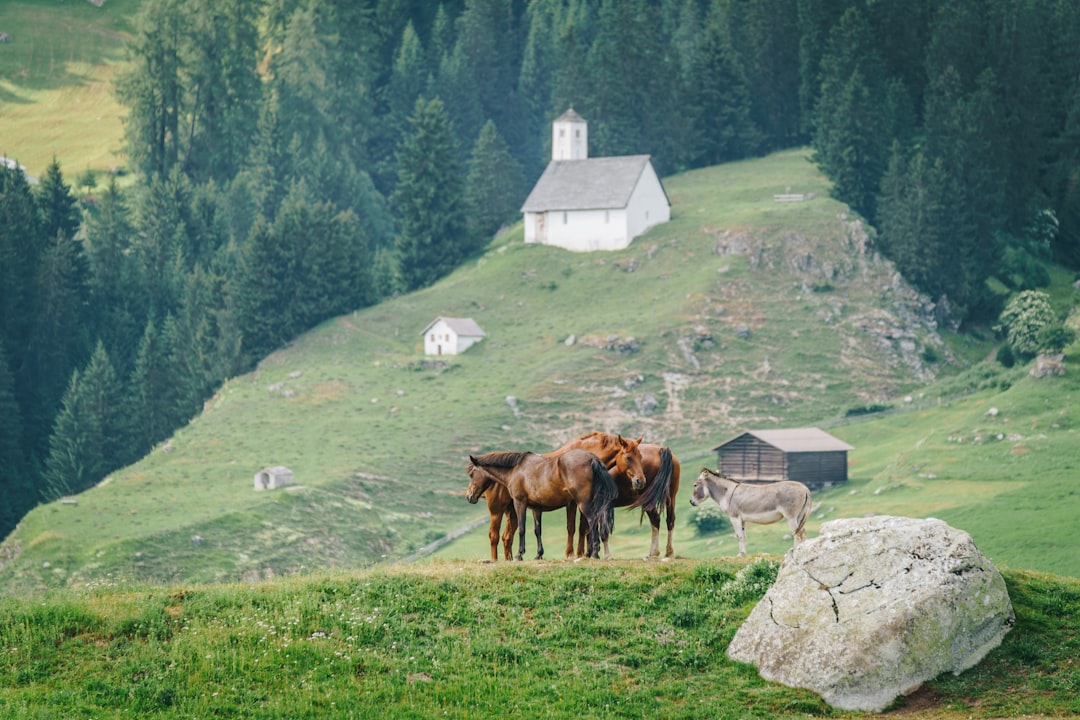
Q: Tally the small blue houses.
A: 0